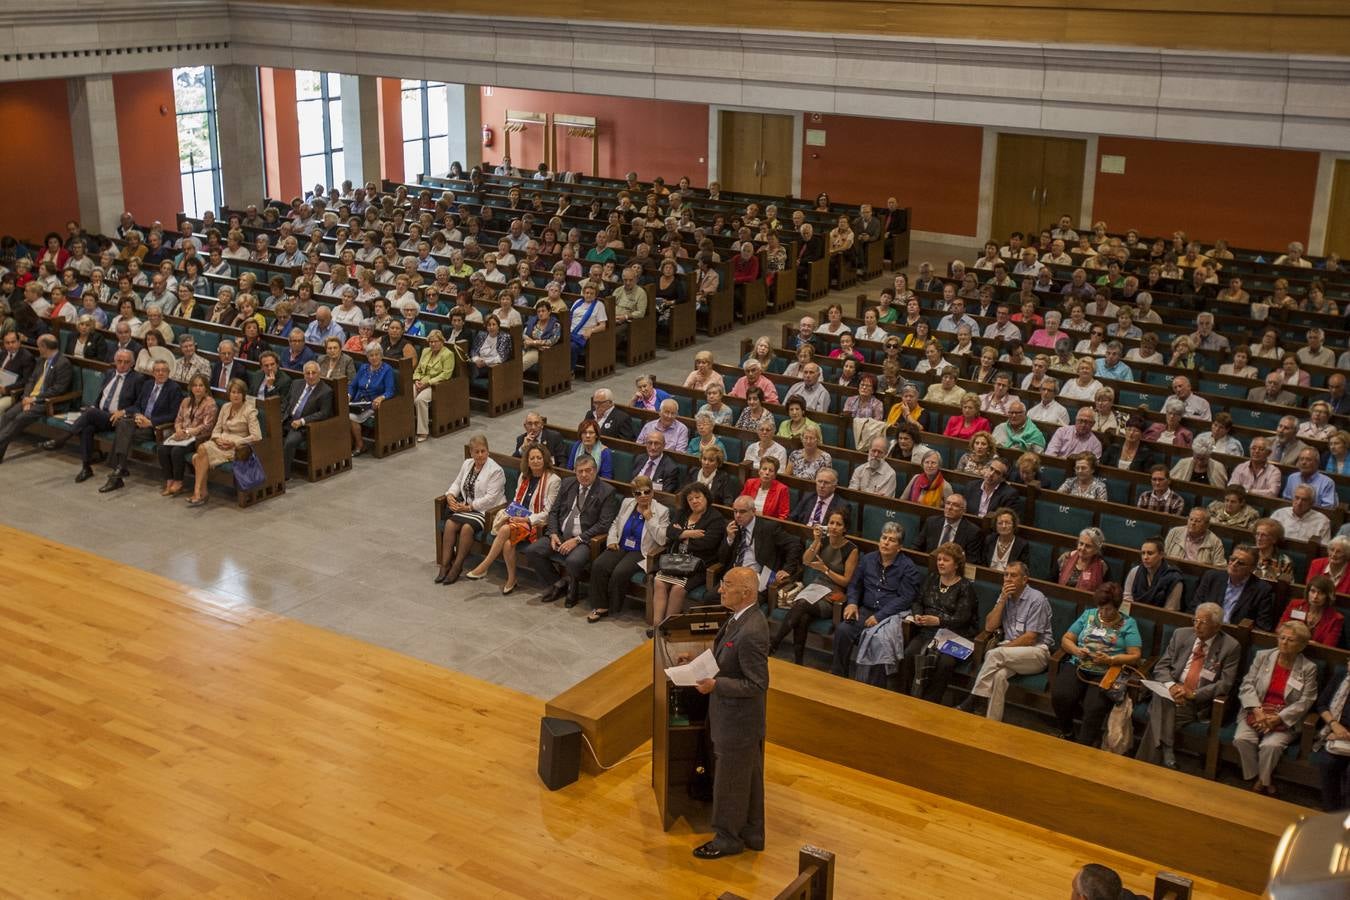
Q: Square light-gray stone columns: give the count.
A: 4